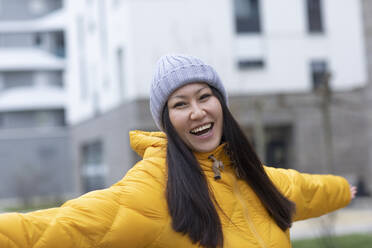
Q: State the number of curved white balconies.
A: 3